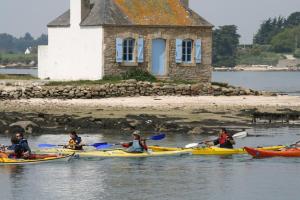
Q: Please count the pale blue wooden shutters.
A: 4